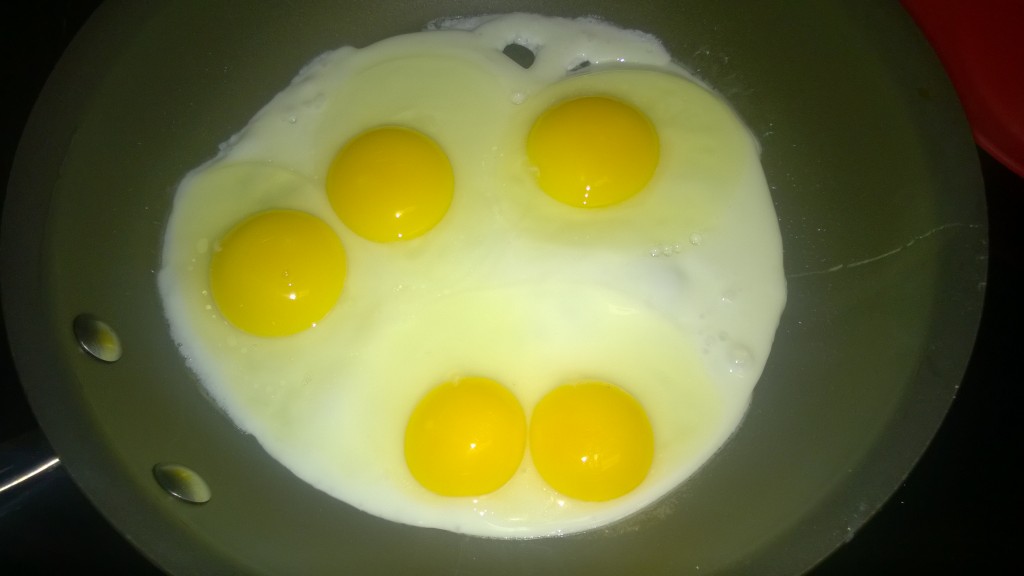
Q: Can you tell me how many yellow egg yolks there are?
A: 5